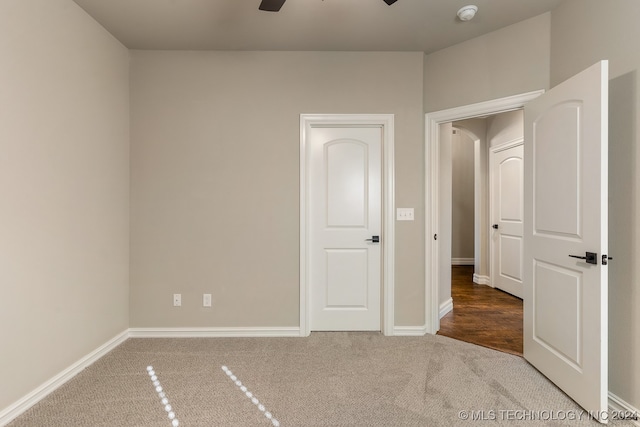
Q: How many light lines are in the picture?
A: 2